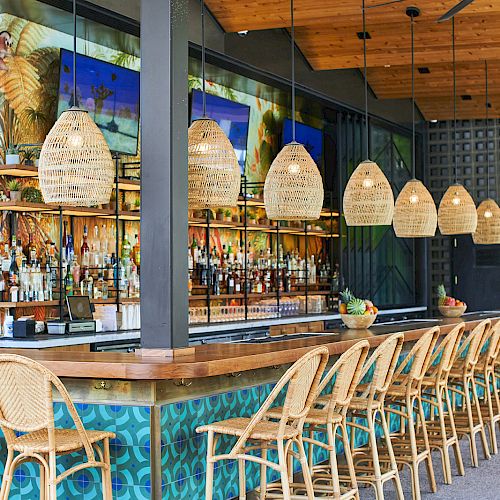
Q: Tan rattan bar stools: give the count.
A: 8